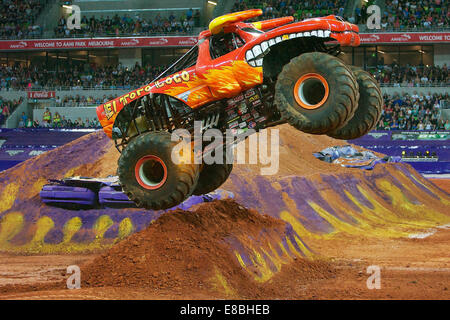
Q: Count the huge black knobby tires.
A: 4